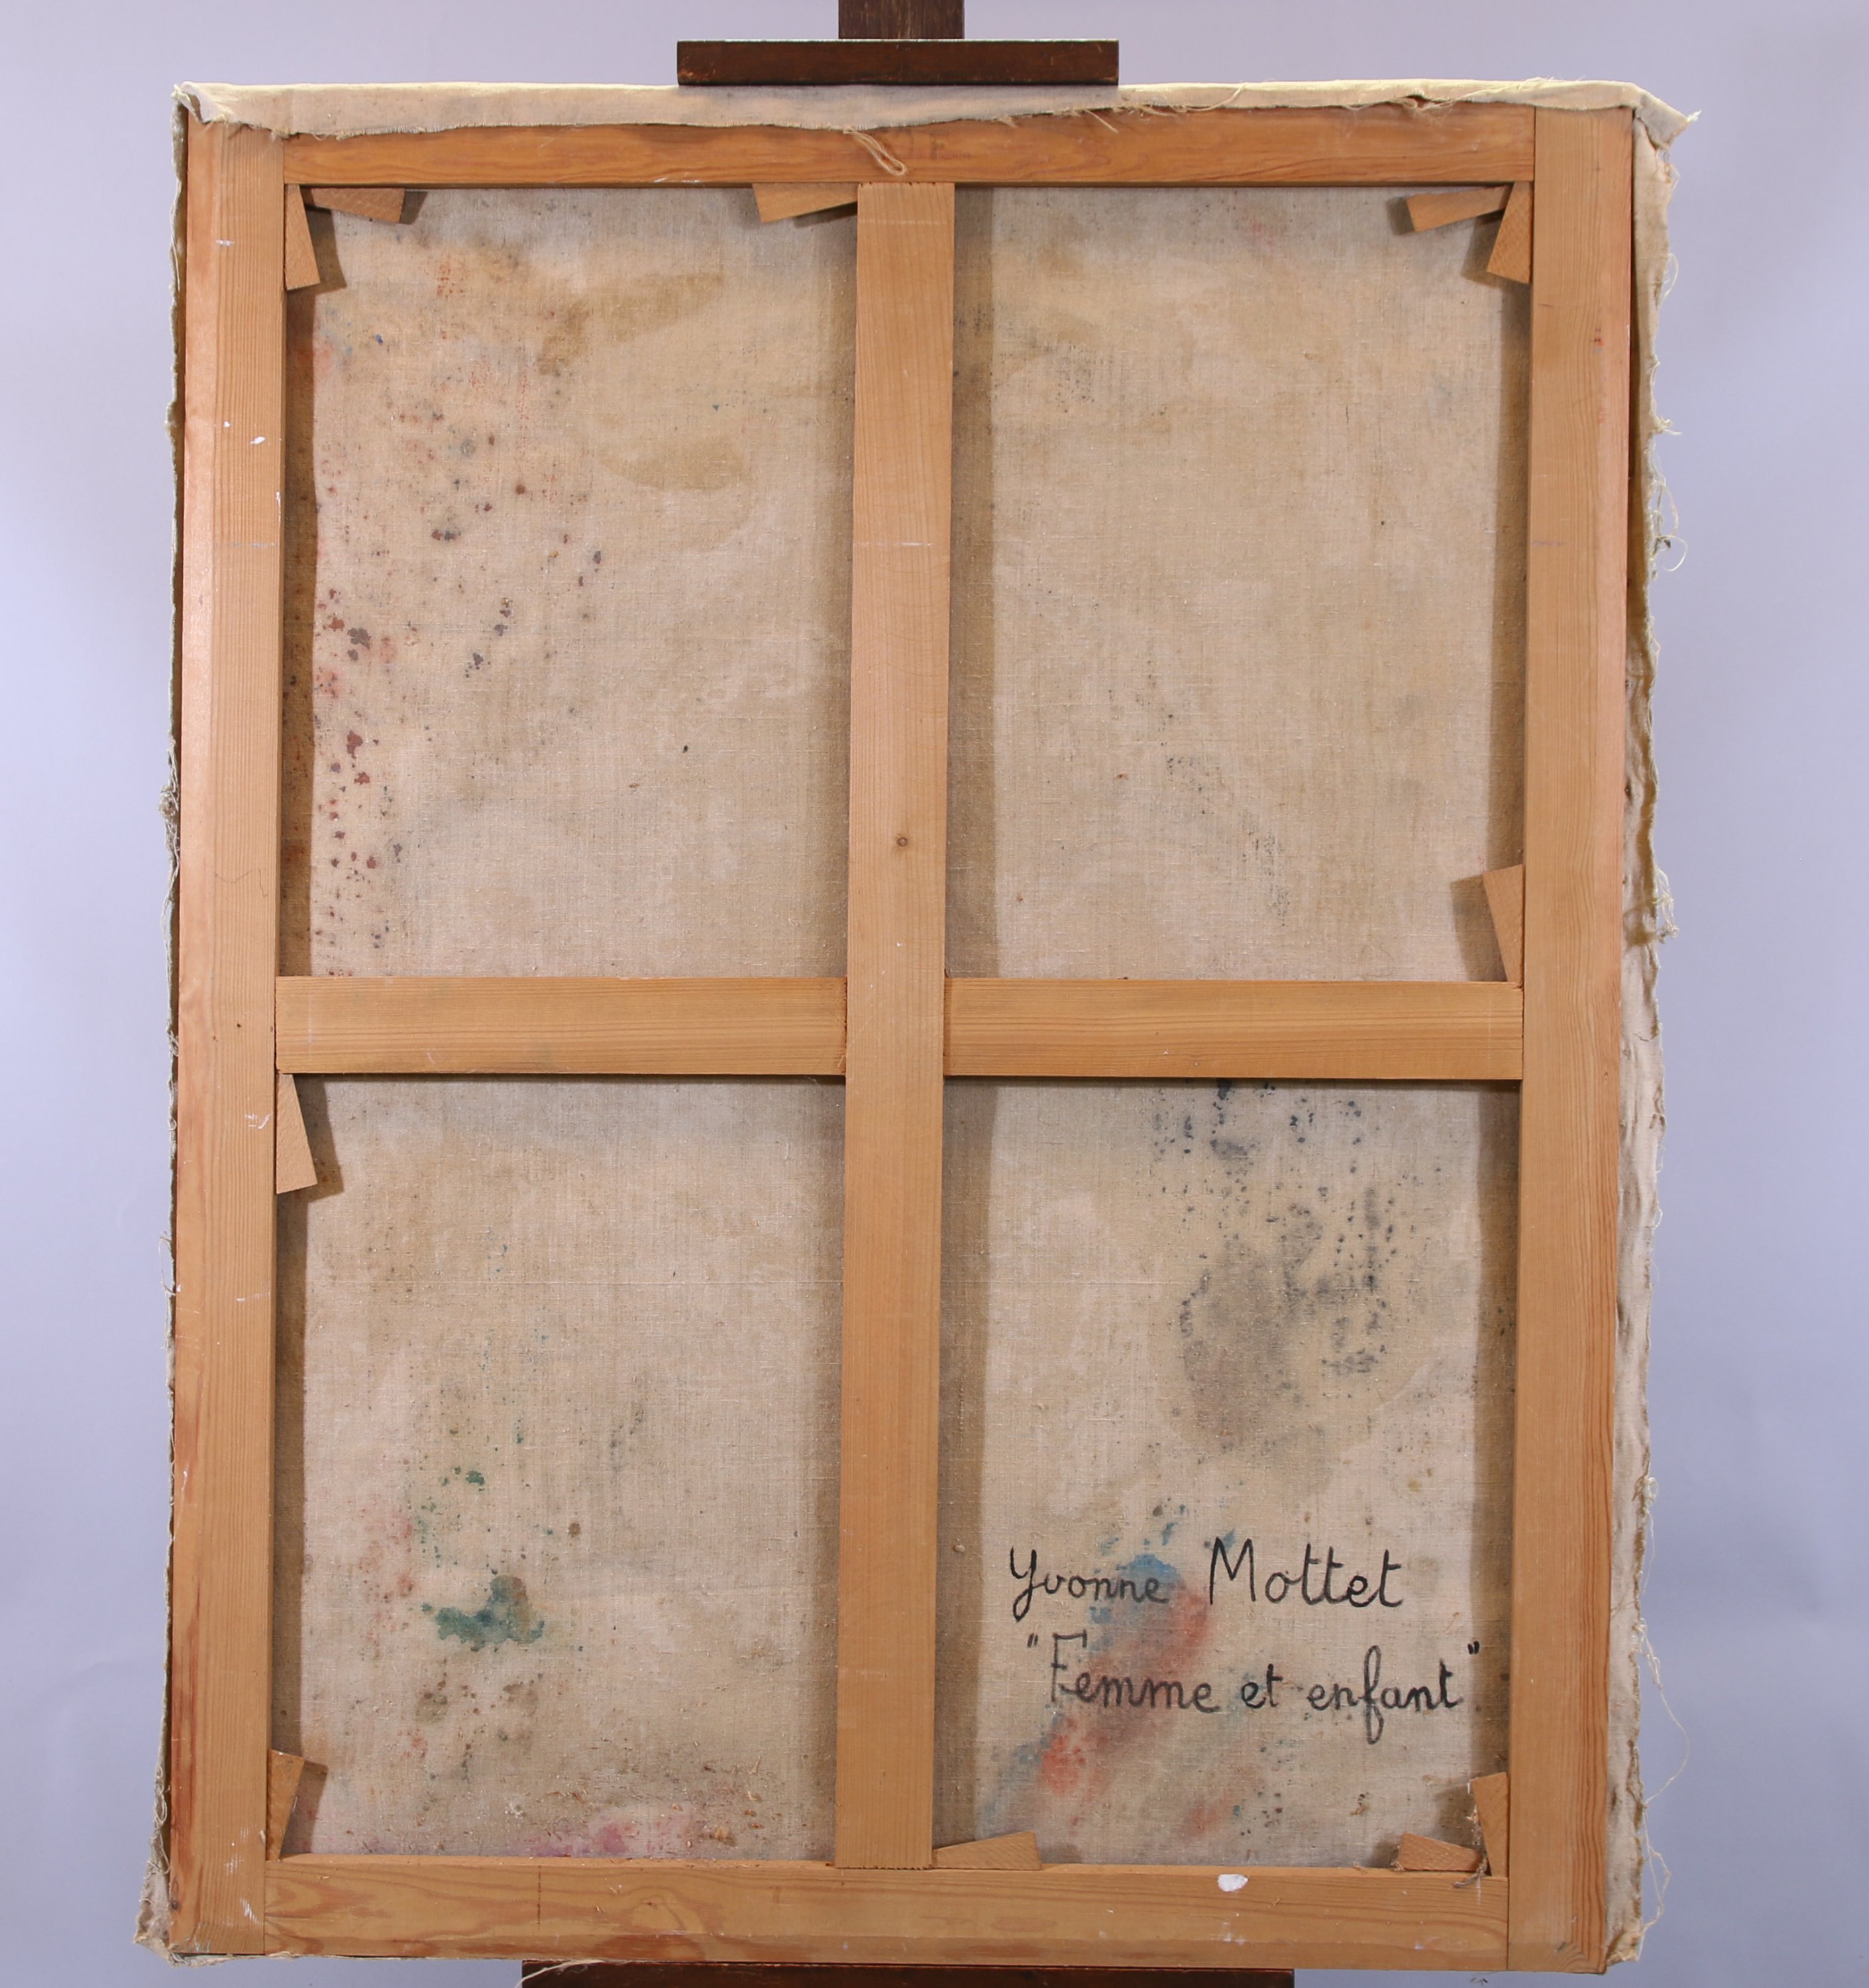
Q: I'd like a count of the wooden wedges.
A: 11